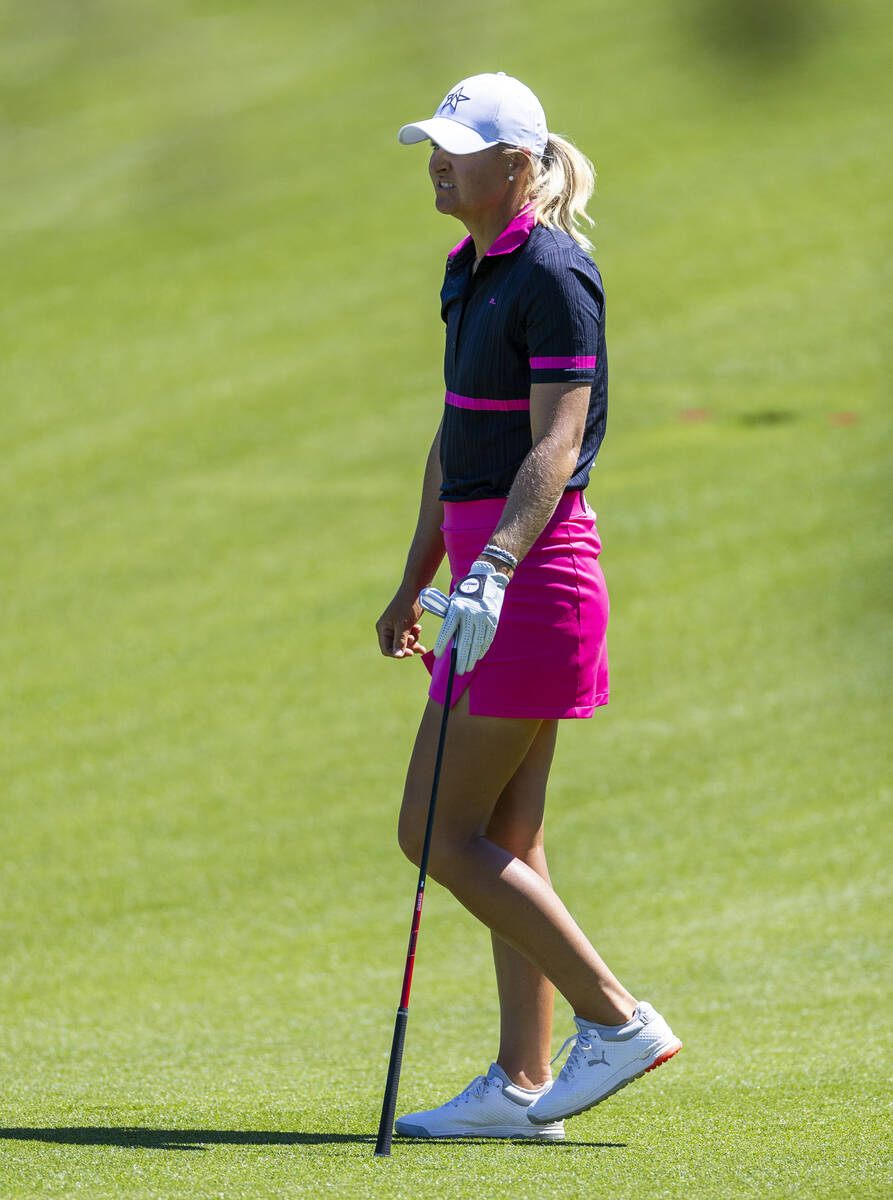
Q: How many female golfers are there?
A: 1